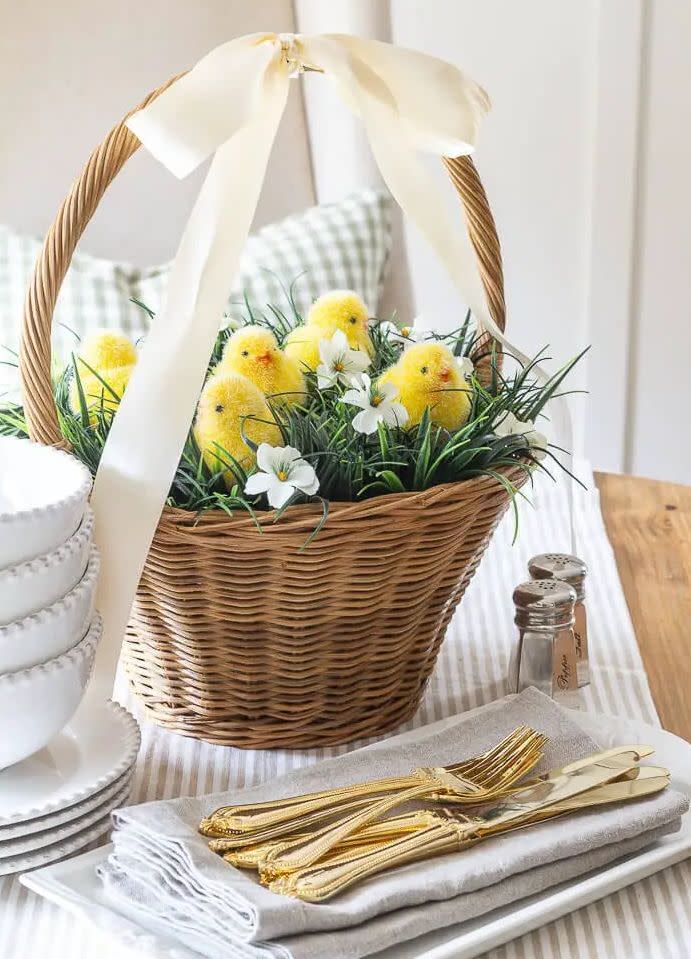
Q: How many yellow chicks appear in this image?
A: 5